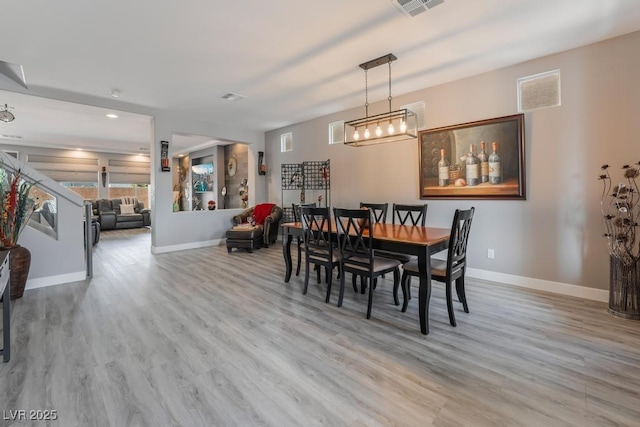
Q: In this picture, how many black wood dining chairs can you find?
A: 6